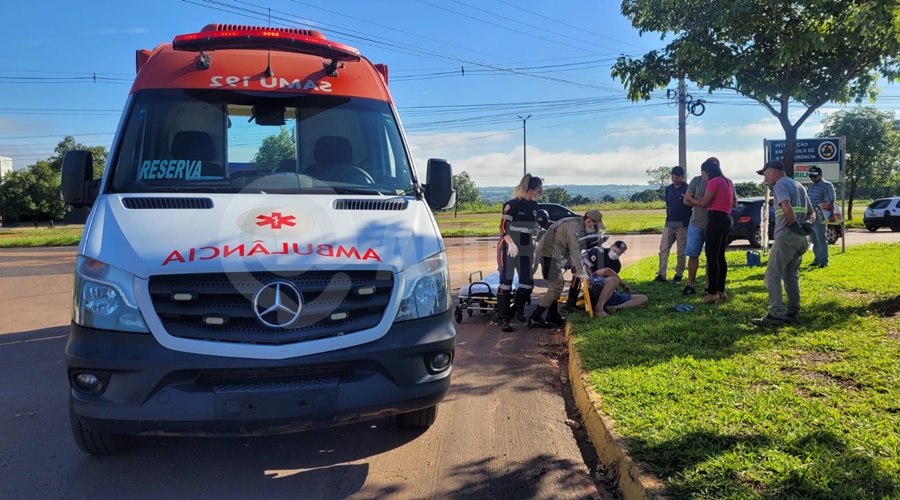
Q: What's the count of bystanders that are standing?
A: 5